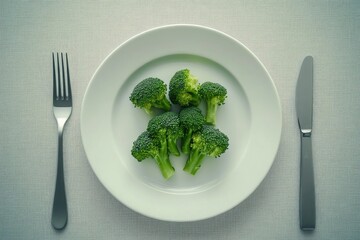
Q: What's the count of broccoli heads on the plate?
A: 7